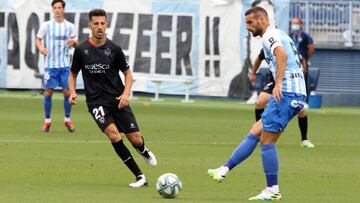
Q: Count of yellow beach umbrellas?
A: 0